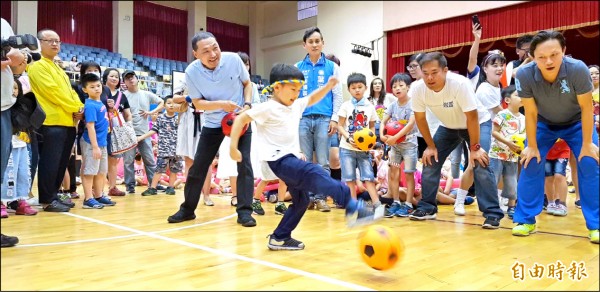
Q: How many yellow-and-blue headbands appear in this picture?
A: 1